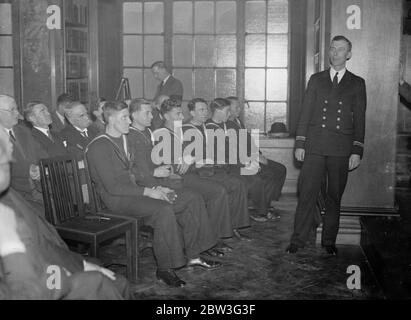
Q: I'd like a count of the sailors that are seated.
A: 6